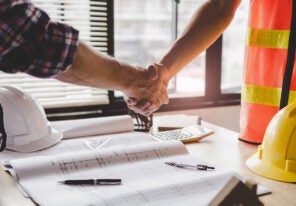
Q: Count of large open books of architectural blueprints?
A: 1